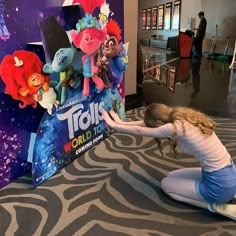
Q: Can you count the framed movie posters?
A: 6